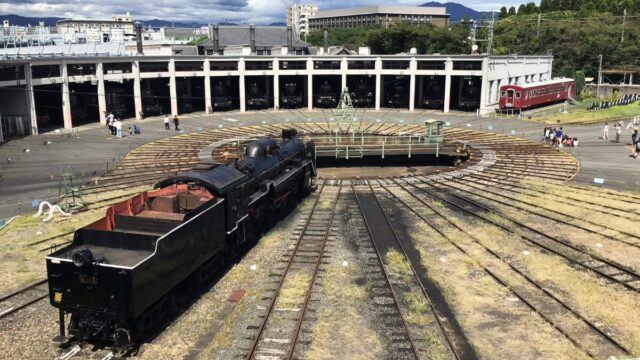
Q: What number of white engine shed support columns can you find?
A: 14